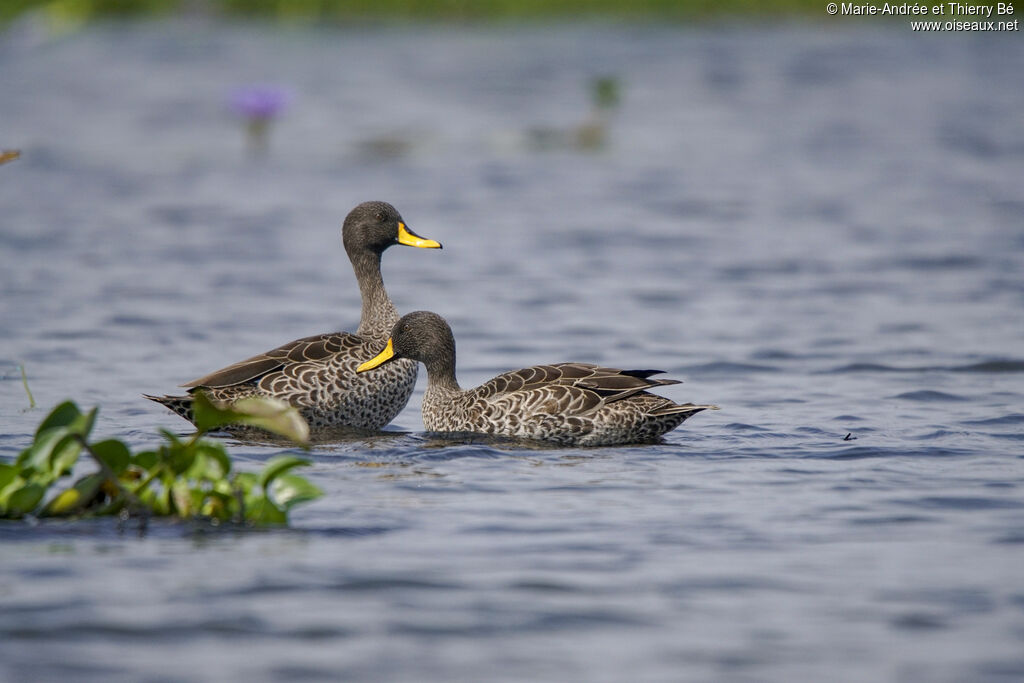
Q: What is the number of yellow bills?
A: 2